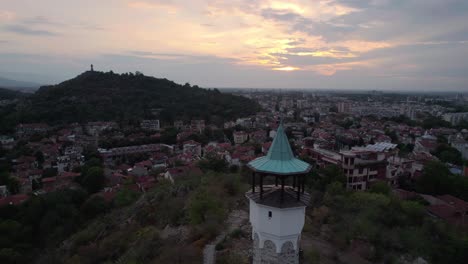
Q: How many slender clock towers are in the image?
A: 1